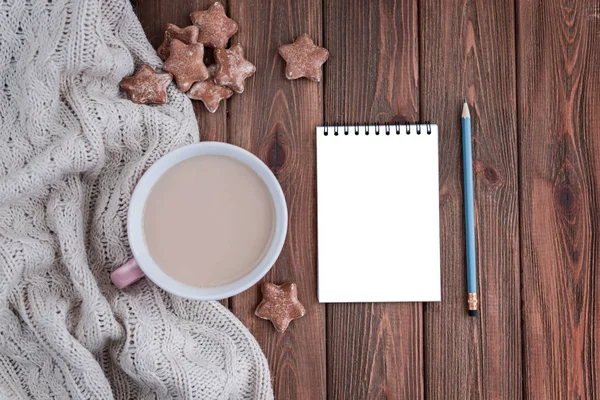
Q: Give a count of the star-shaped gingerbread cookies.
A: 8